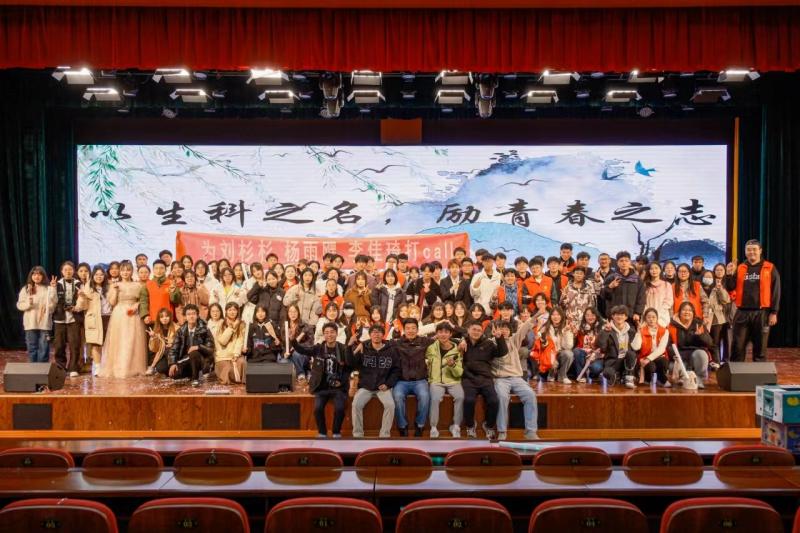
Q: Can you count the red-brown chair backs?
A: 15